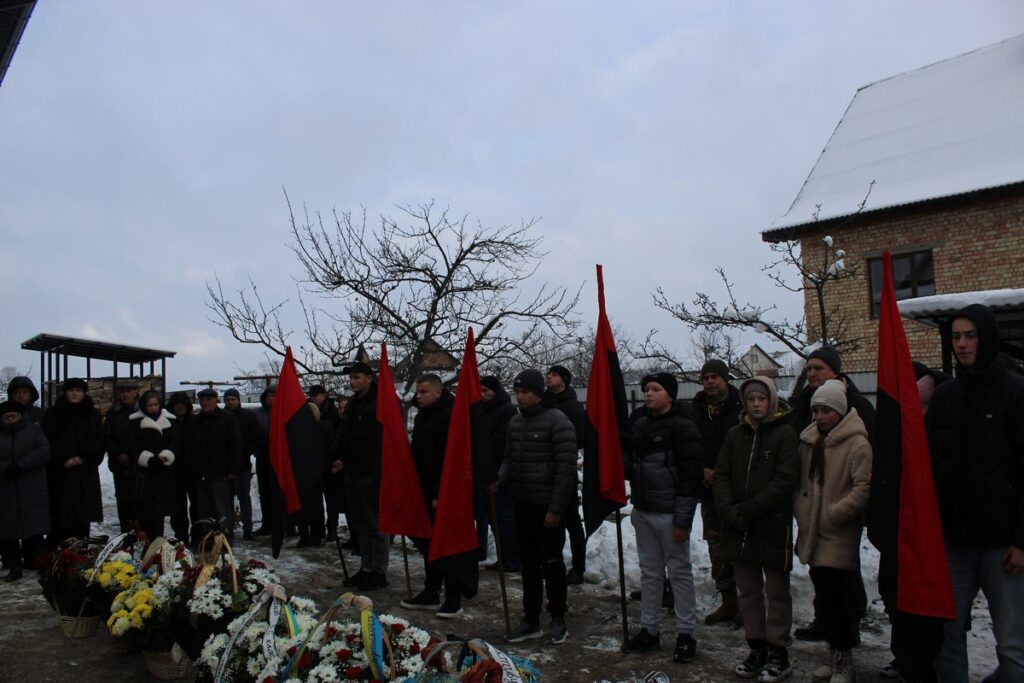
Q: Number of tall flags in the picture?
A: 5